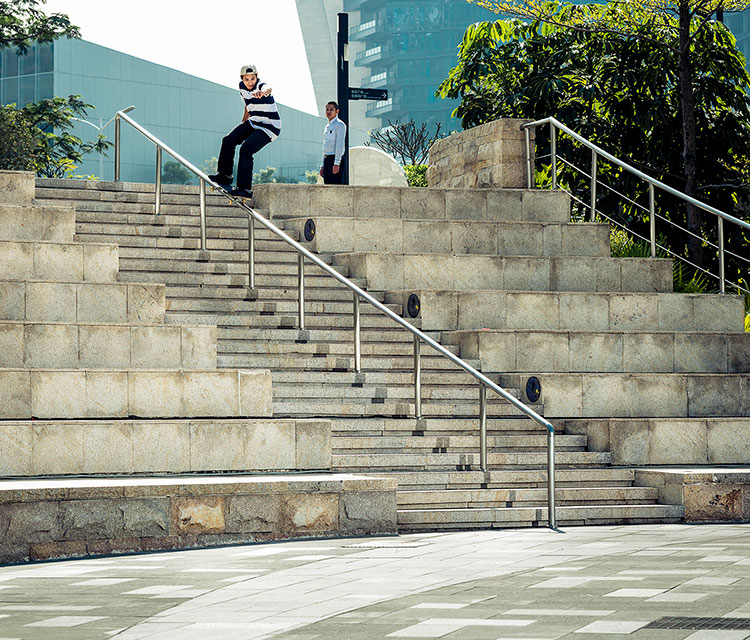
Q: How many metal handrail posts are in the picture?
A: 14